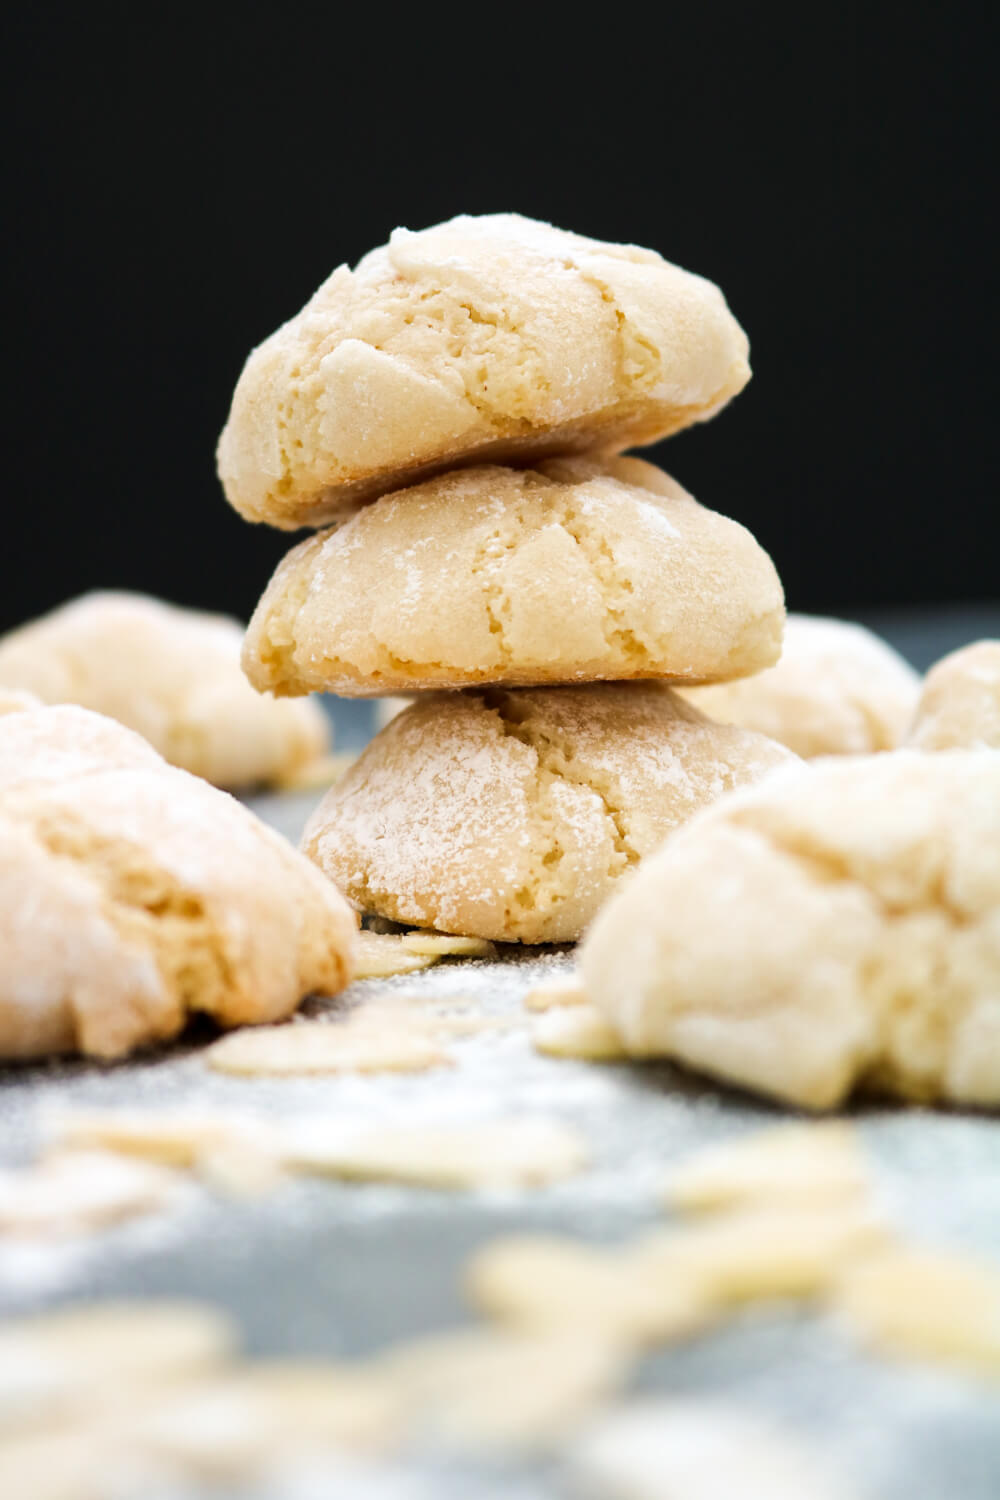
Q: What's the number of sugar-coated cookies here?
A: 8